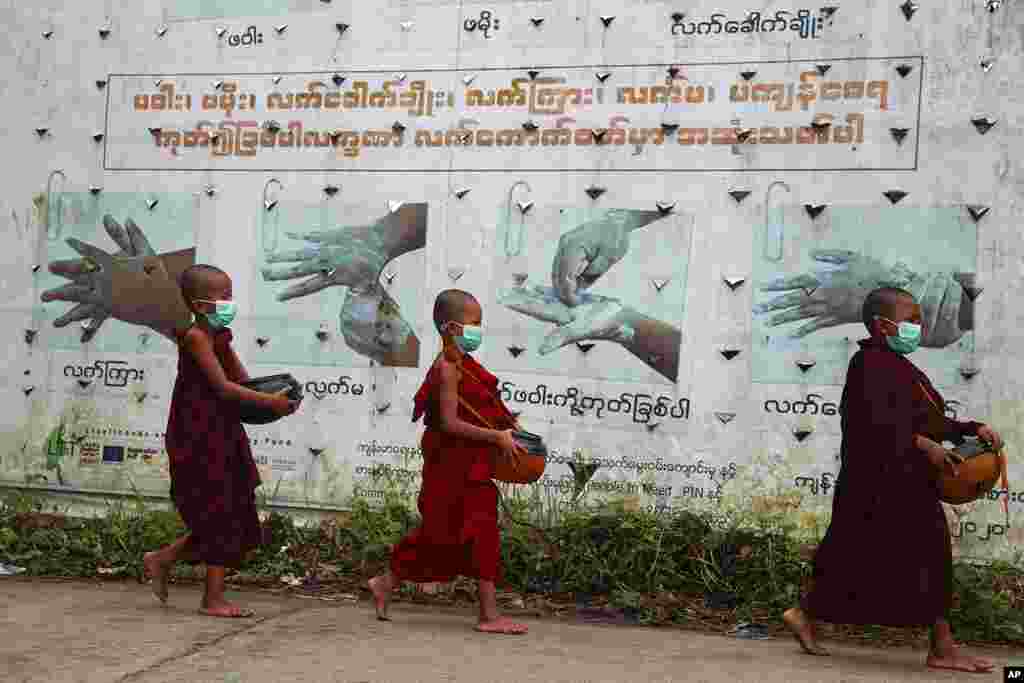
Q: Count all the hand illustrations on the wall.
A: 4